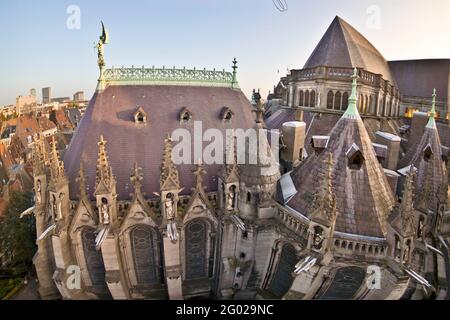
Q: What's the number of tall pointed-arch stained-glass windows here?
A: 5